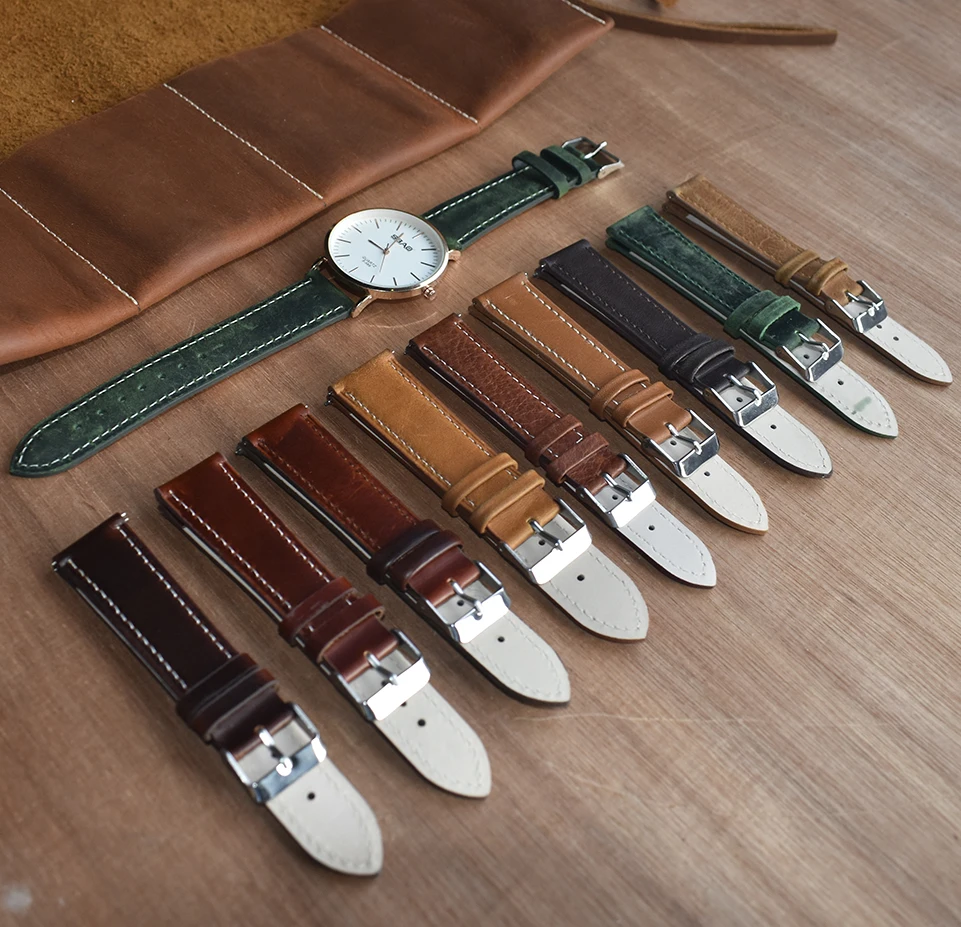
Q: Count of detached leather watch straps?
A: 9